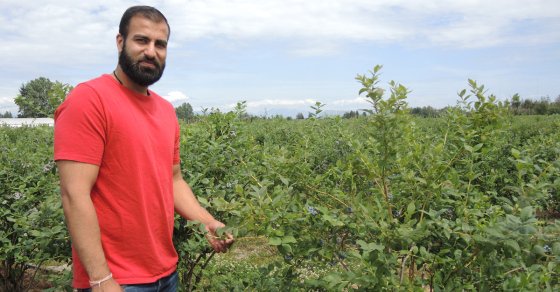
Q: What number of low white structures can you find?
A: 1